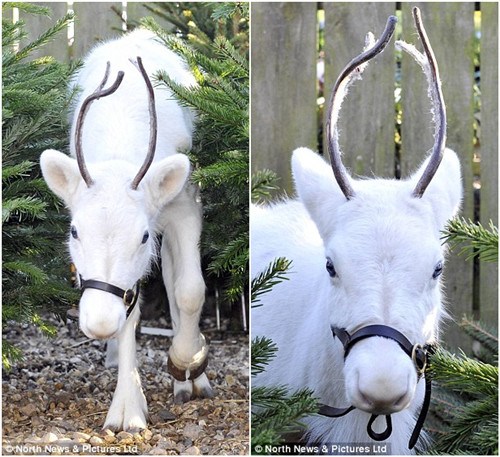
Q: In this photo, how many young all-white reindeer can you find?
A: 2